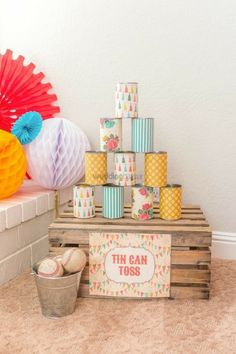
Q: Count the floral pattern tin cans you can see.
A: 2